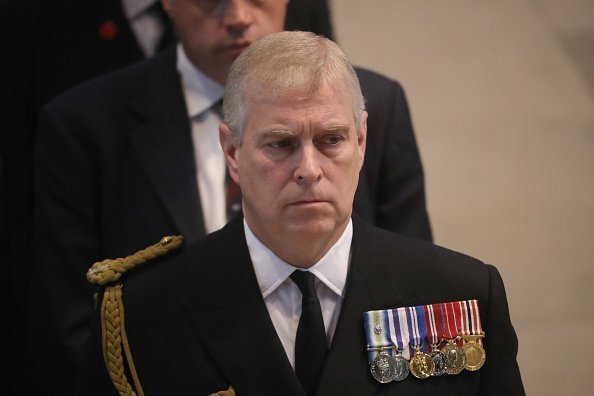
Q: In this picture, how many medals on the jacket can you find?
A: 6